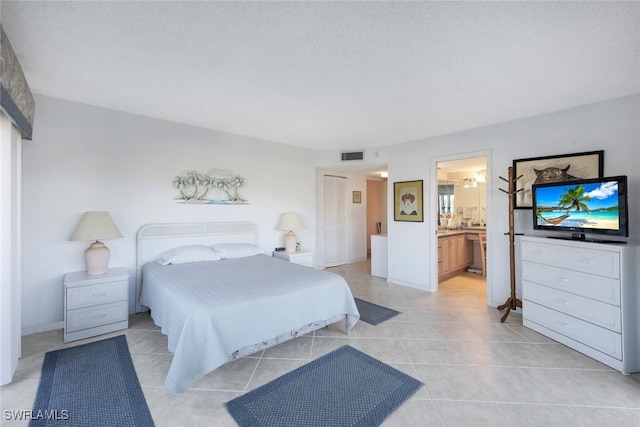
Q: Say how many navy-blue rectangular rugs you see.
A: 3